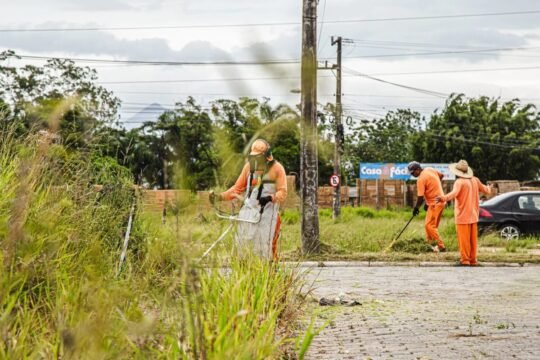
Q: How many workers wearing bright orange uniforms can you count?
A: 3